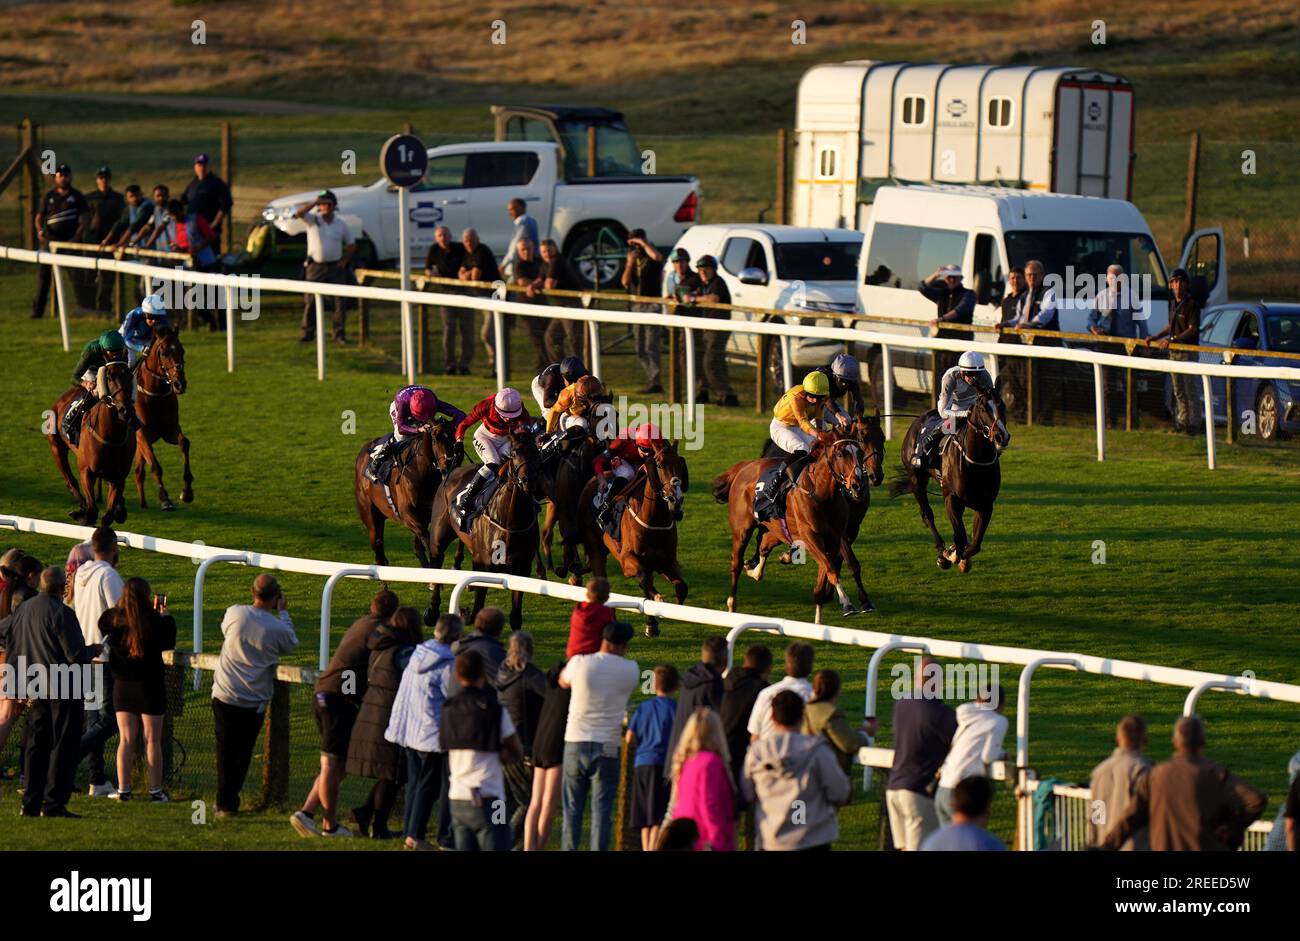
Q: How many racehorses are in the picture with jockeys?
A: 10